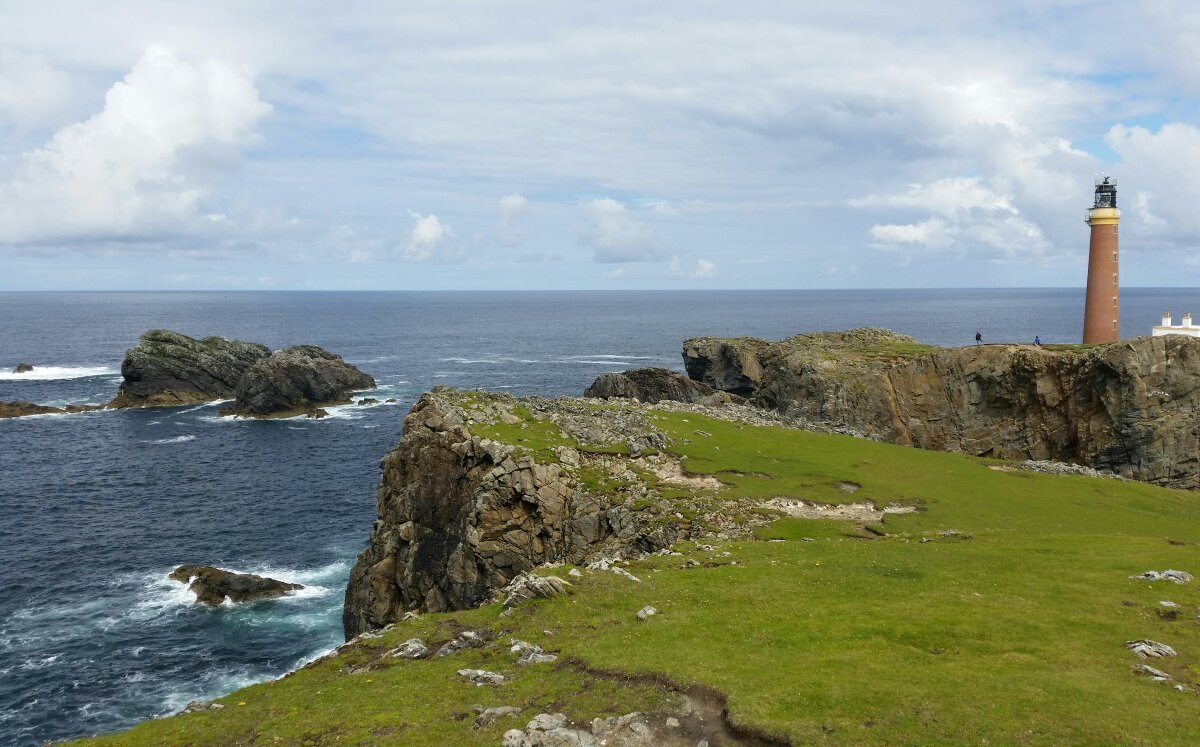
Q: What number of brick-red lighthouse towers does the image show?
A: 1